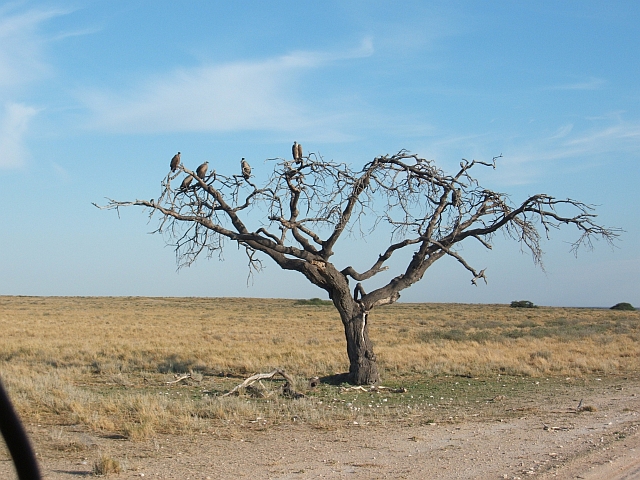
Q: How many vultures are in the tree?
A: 5